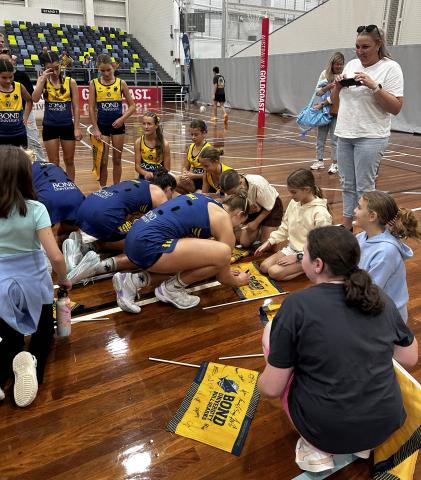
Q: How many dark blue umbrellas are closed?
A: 0